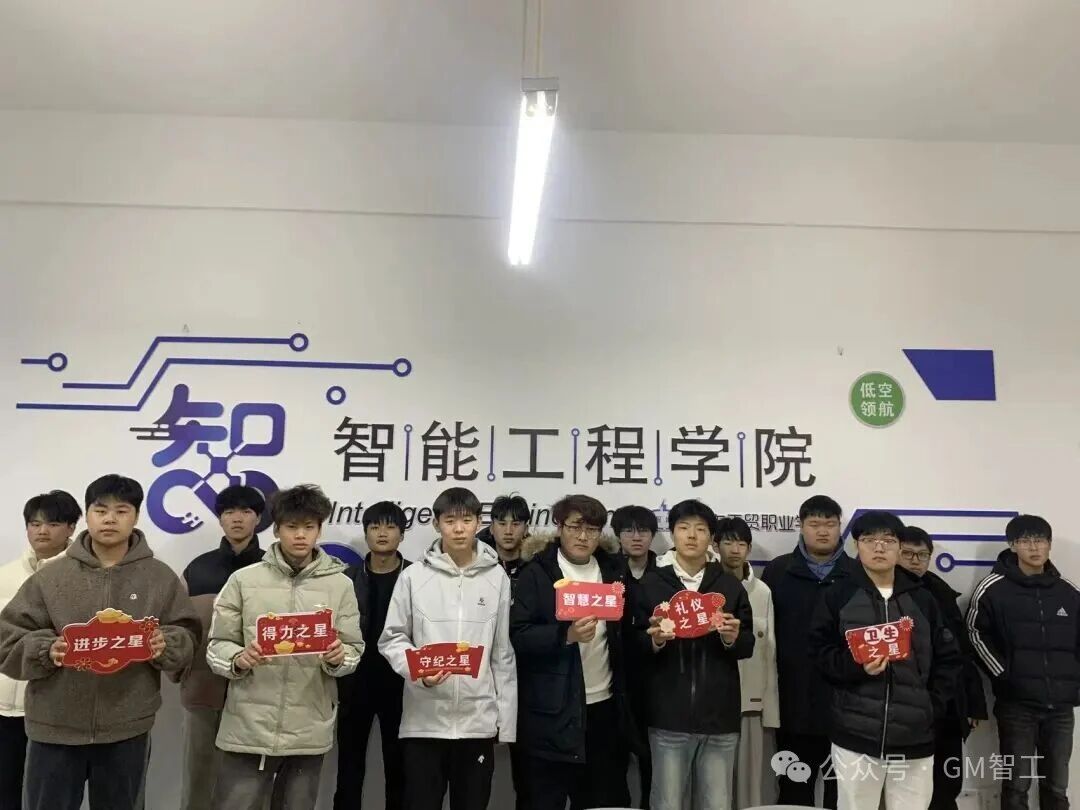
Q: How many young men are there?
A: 15